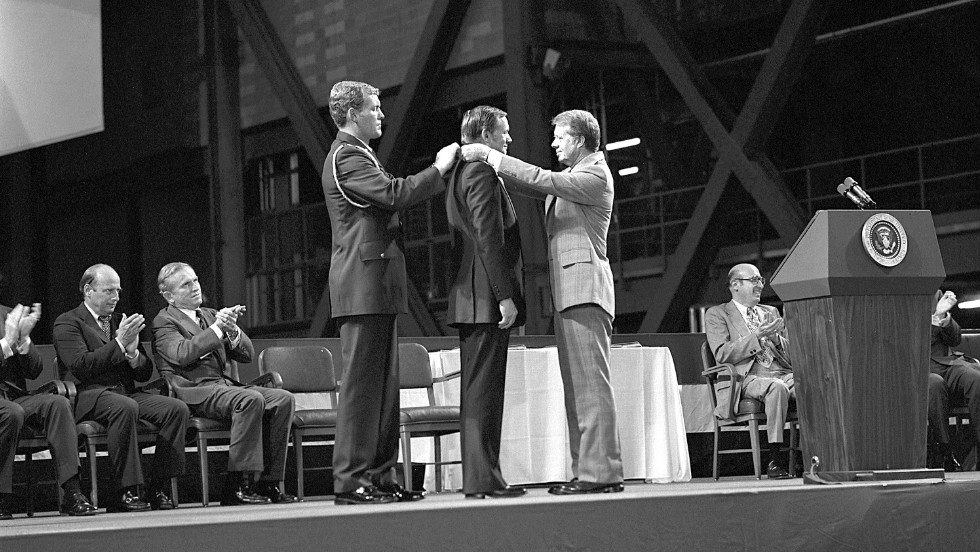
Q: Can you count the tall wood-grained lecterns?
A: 1